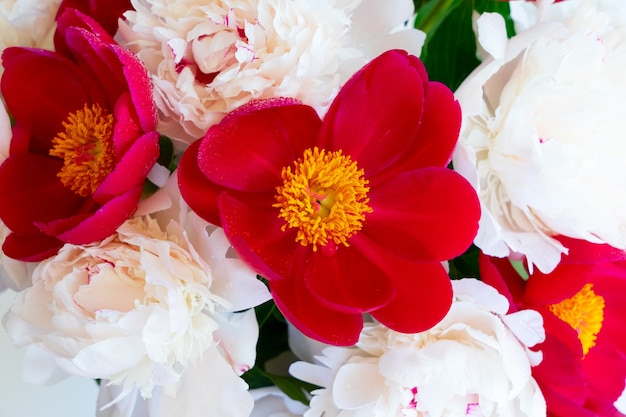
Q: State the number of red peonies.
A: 3